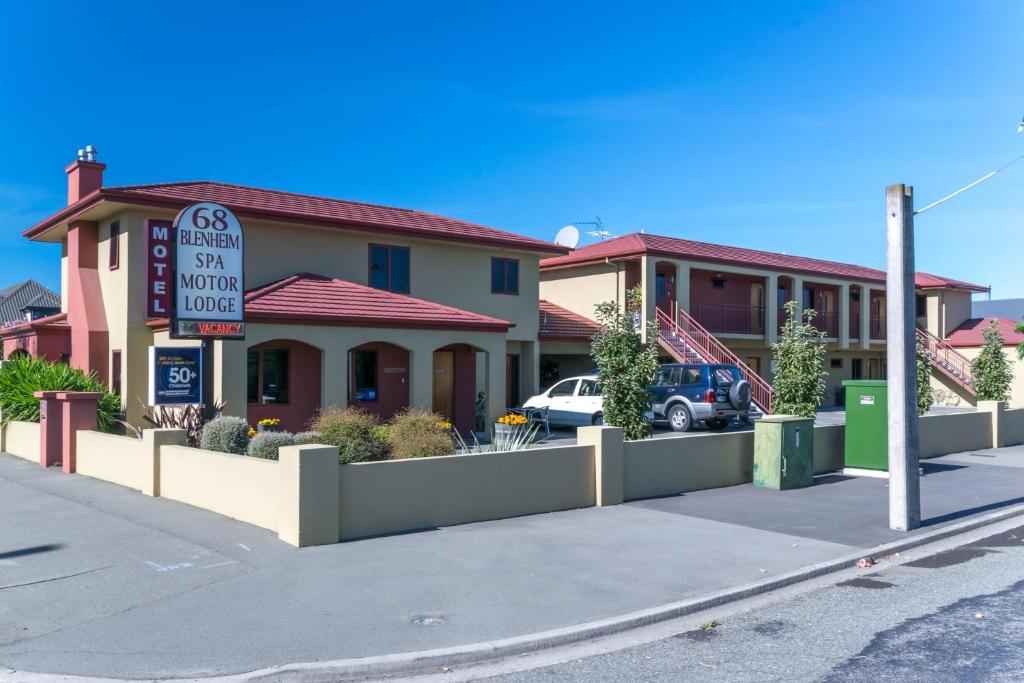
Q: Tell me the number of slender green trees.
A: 4